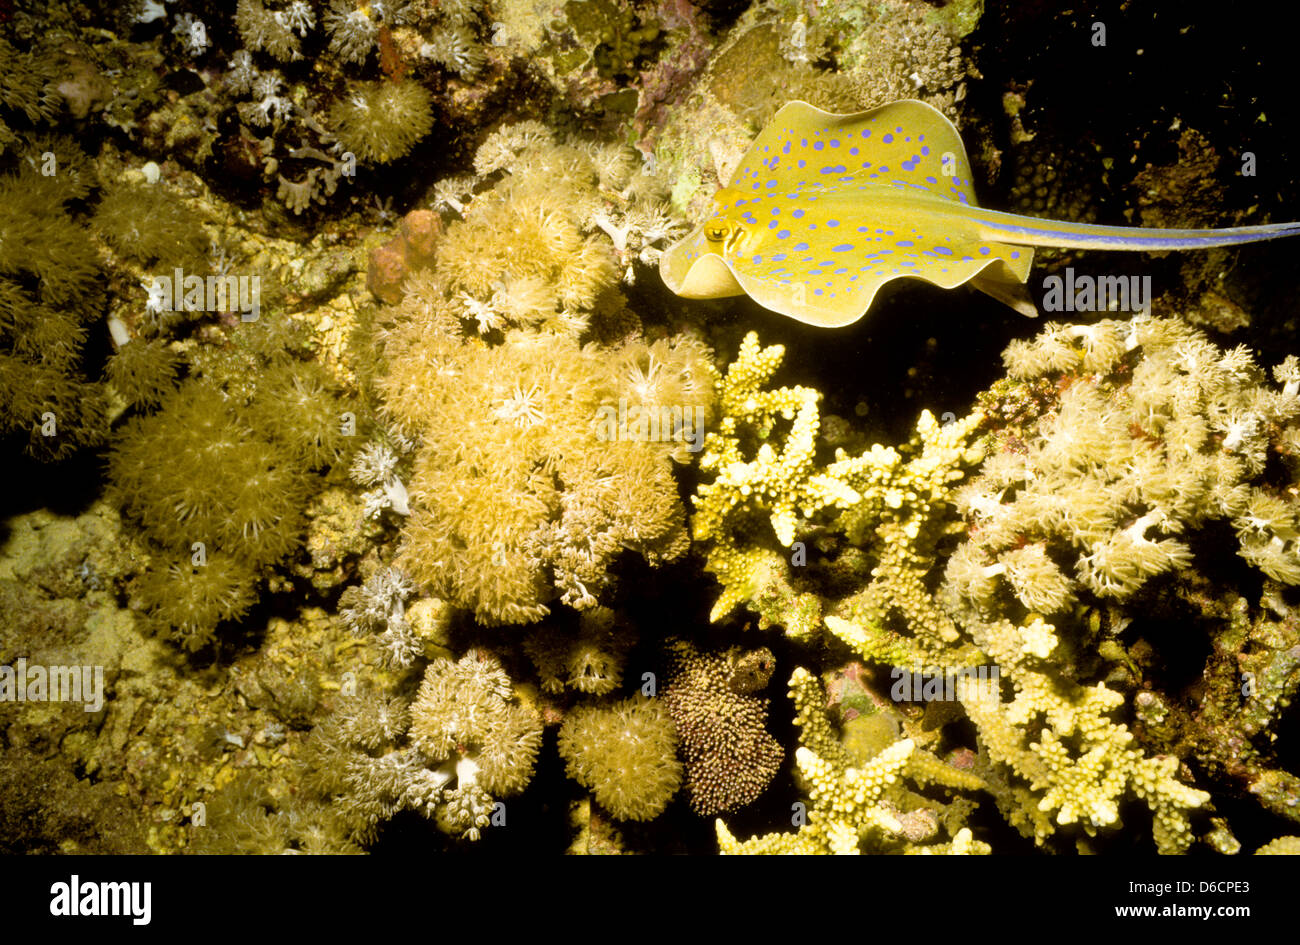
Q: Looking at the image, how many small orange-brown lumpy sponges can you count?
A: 2